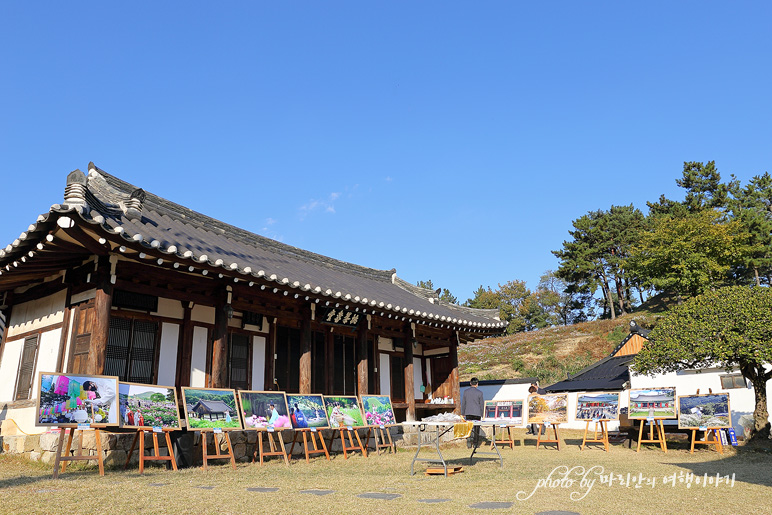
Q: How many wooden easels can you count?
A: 12